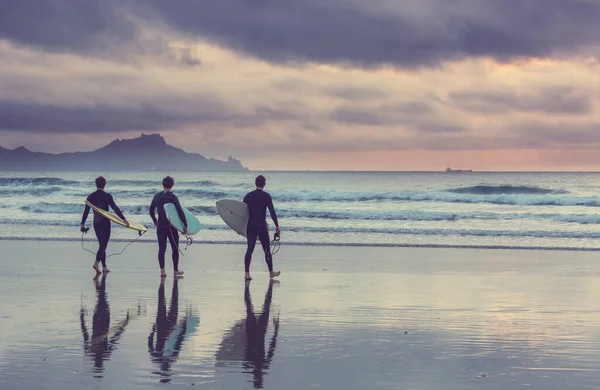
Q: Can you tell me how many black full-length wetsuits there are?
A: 3